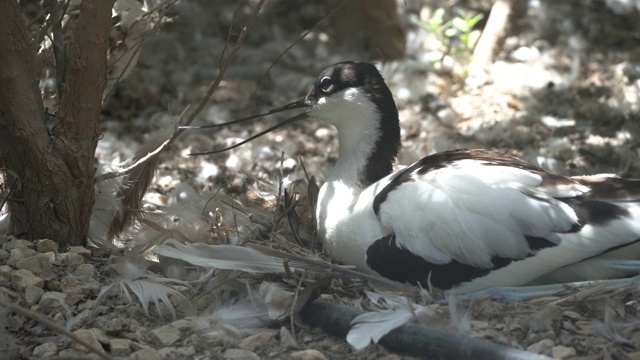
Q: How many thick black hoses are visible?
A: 1